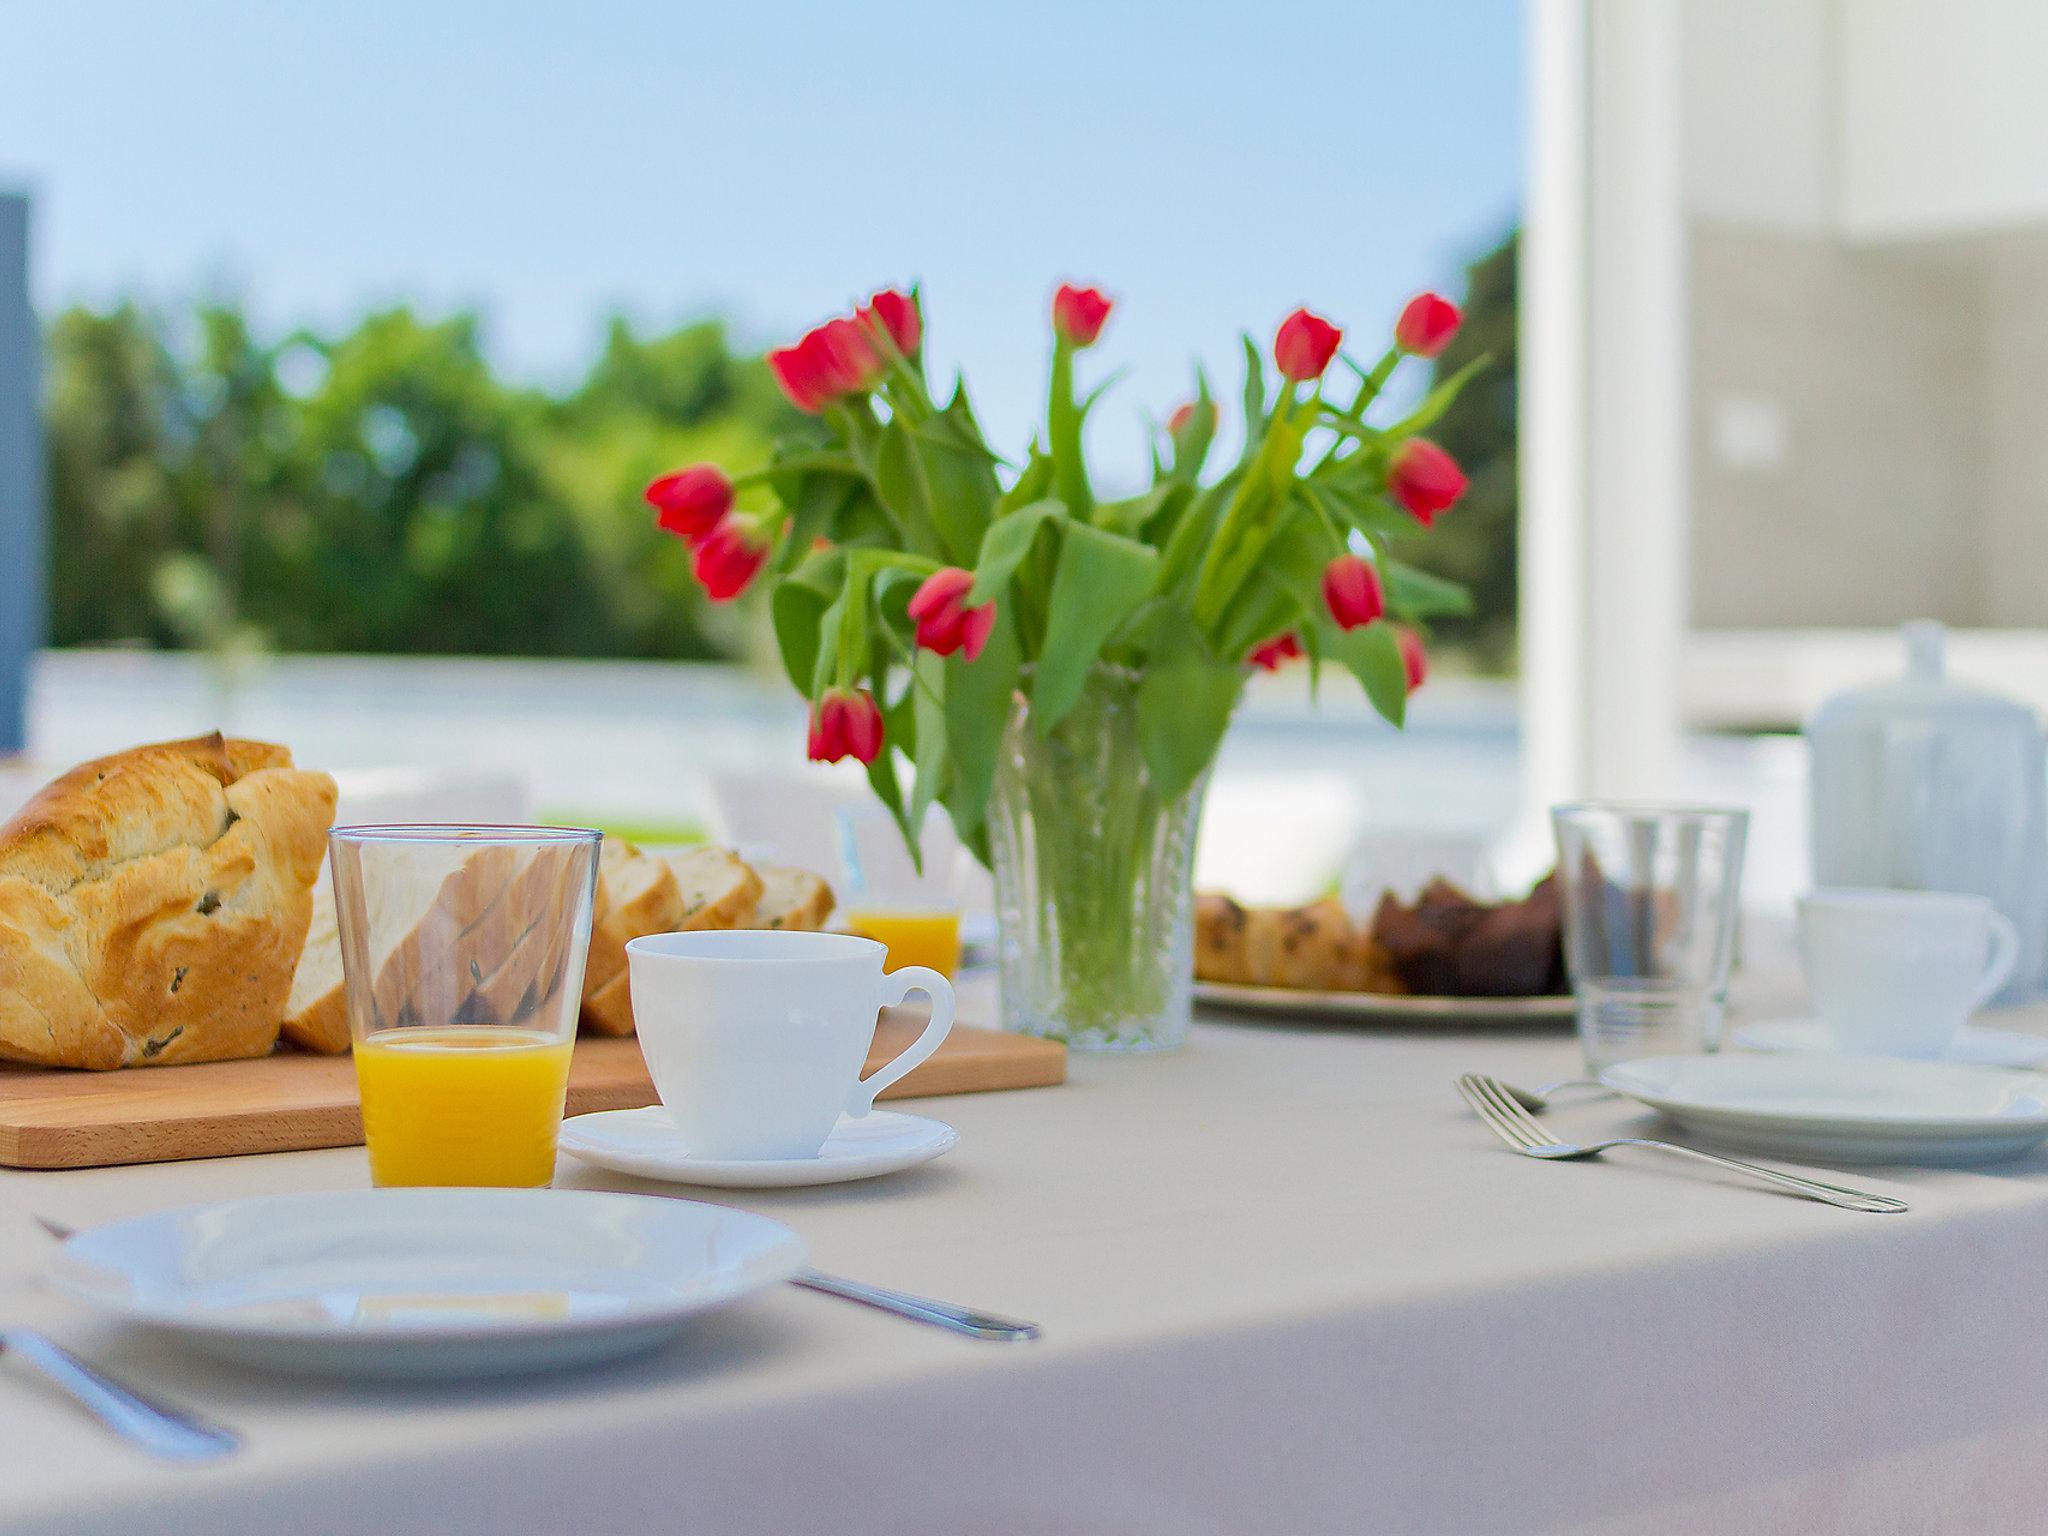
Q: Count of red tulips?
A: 14